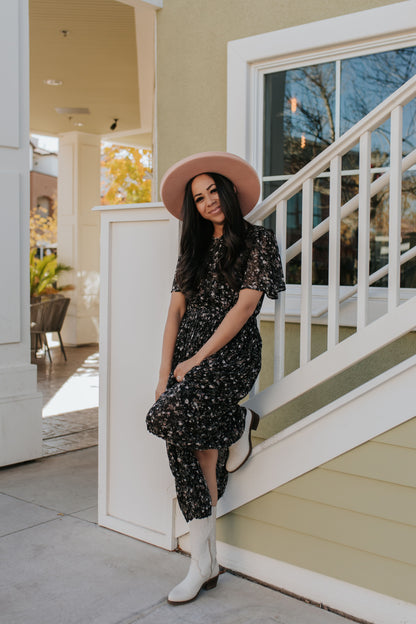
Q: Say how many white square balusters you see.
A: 6